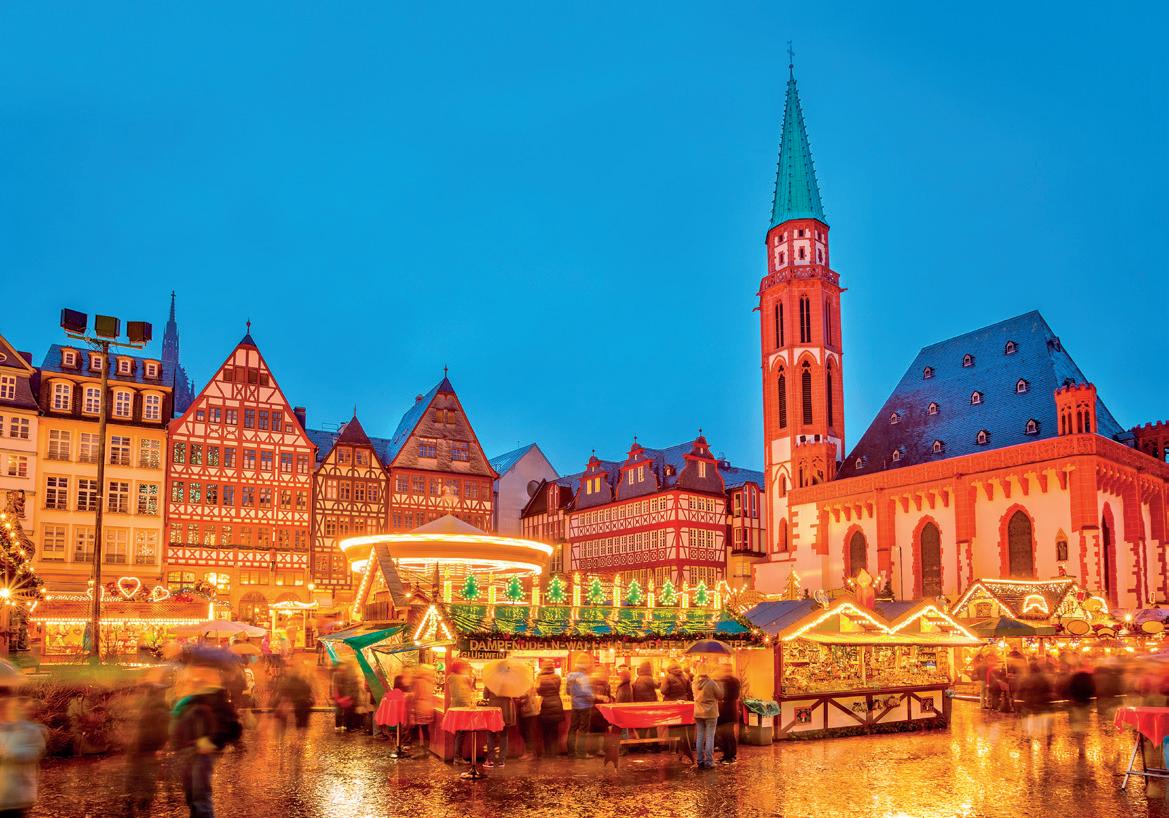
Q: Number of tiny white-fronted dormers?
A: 12